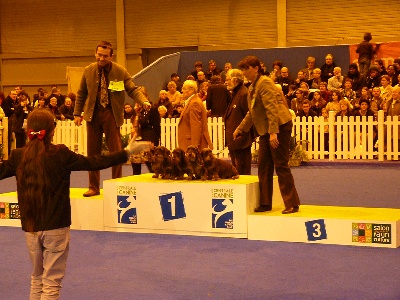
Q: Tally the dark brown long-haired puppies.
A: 4